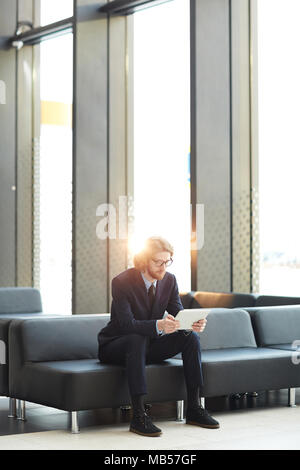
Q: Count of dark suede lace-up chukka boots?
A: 2